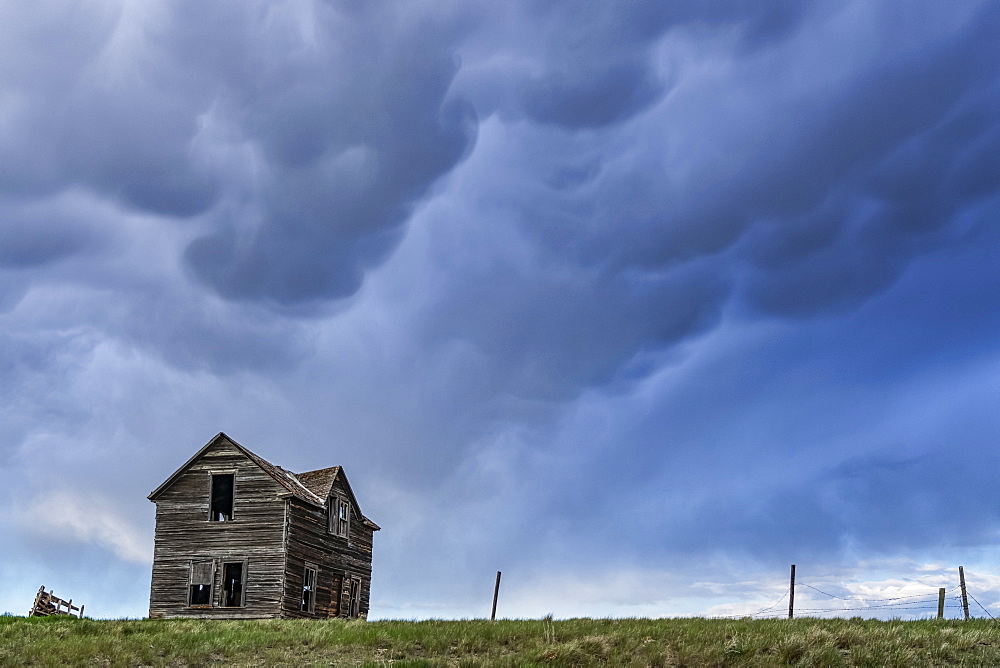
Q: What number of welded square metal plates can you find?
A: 0